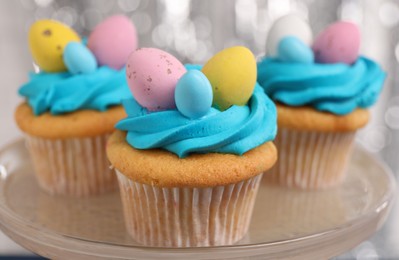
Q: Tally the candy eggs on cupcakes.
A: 9